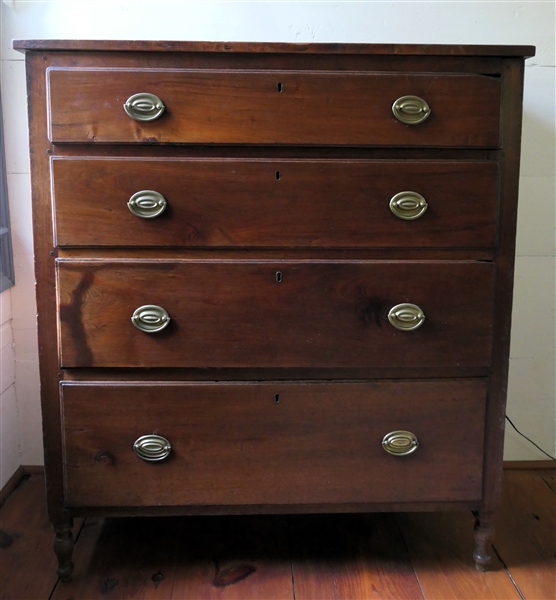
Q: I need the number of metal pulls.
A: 8